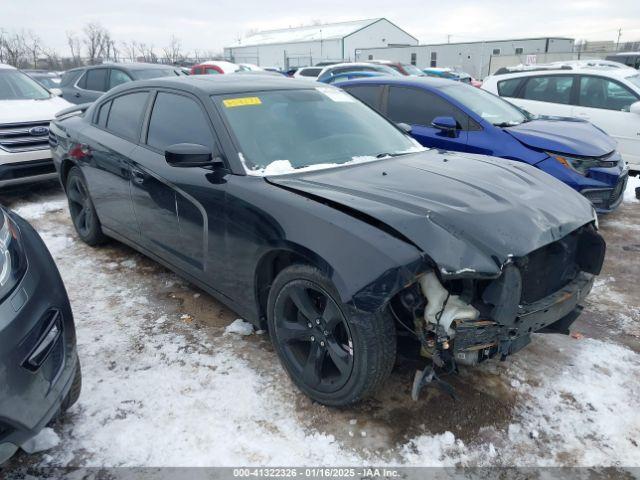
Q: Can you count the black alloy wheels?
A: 2